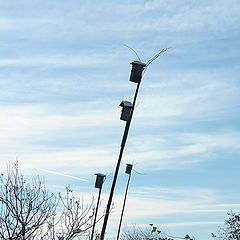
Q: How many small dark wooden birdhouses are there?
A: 4